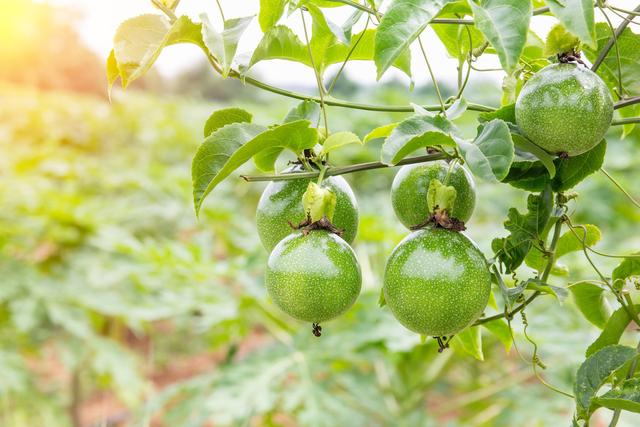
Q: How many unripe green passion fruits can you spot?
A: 5